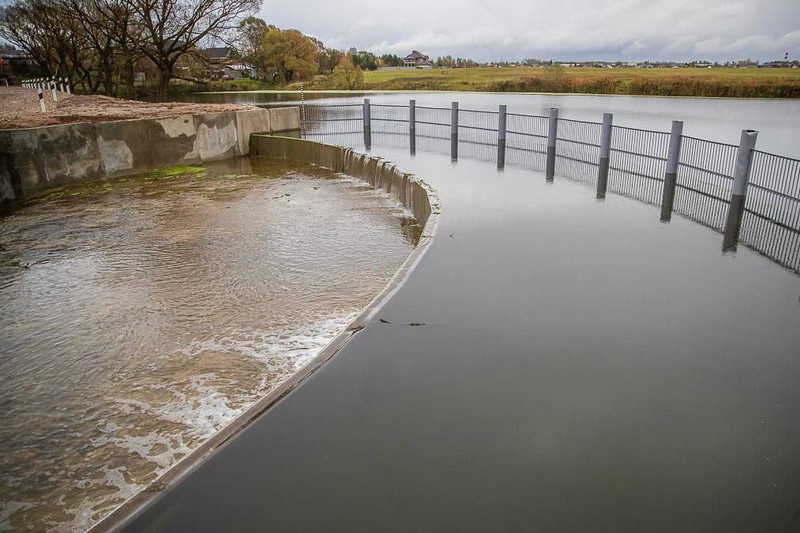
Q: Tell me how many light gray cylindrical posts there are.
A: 8